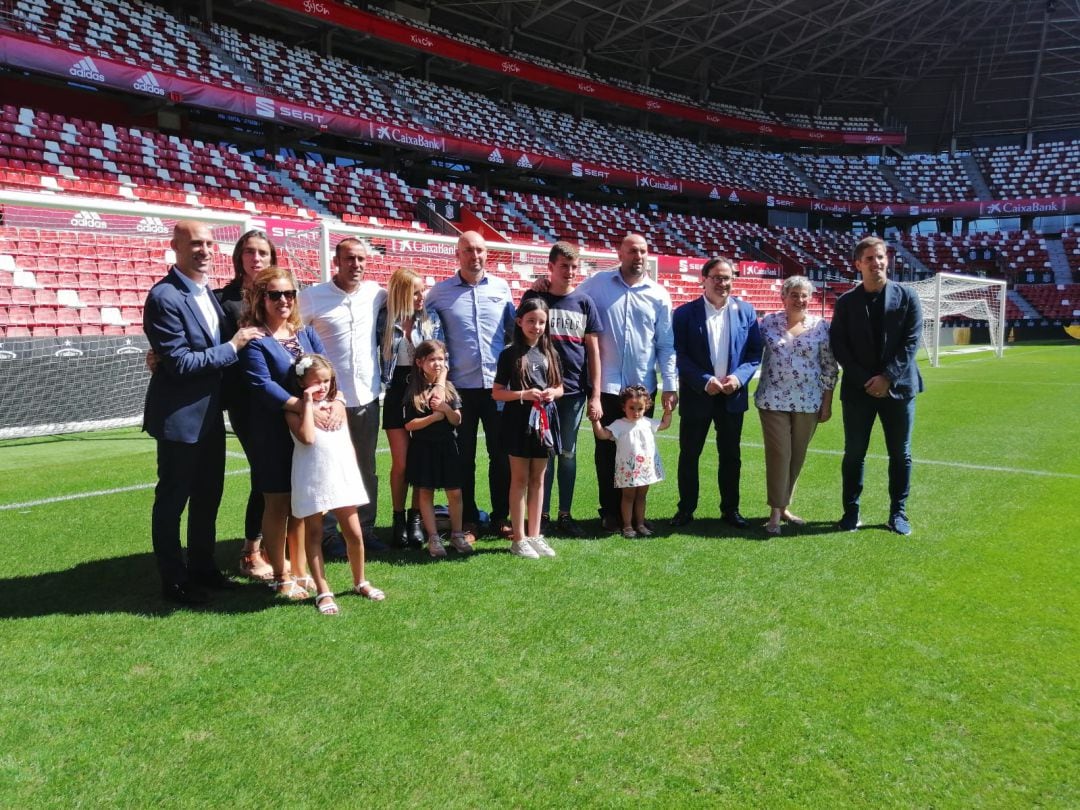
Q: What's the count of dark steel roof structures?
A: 1